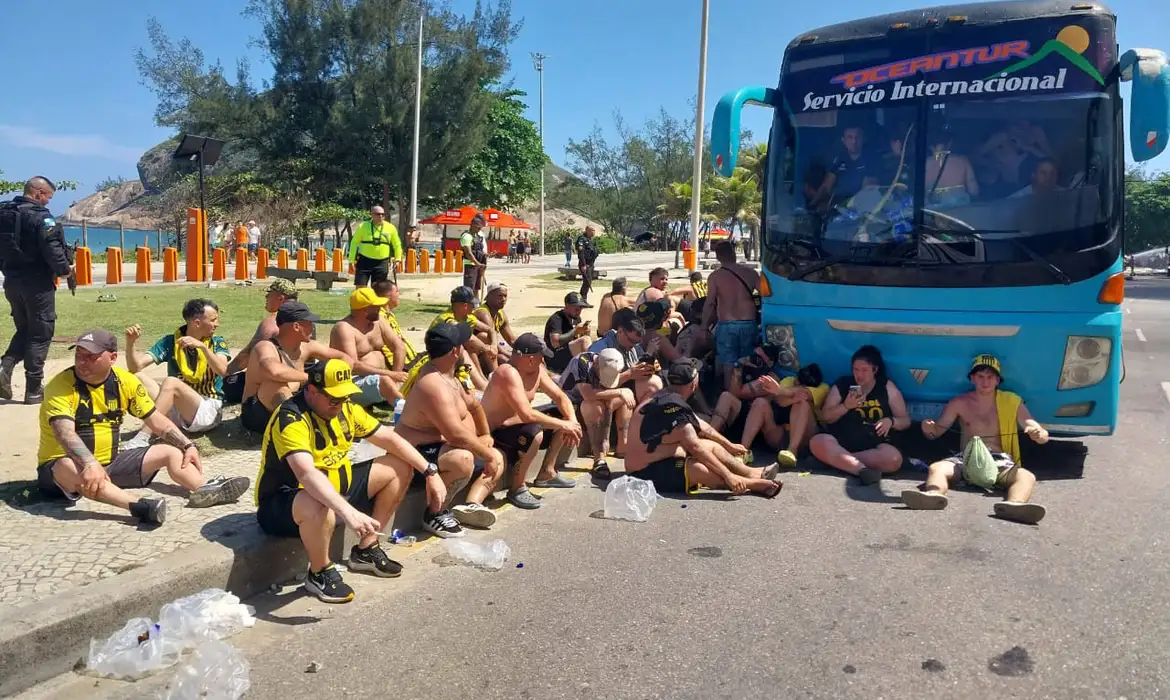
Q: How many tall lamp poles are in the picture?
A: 3